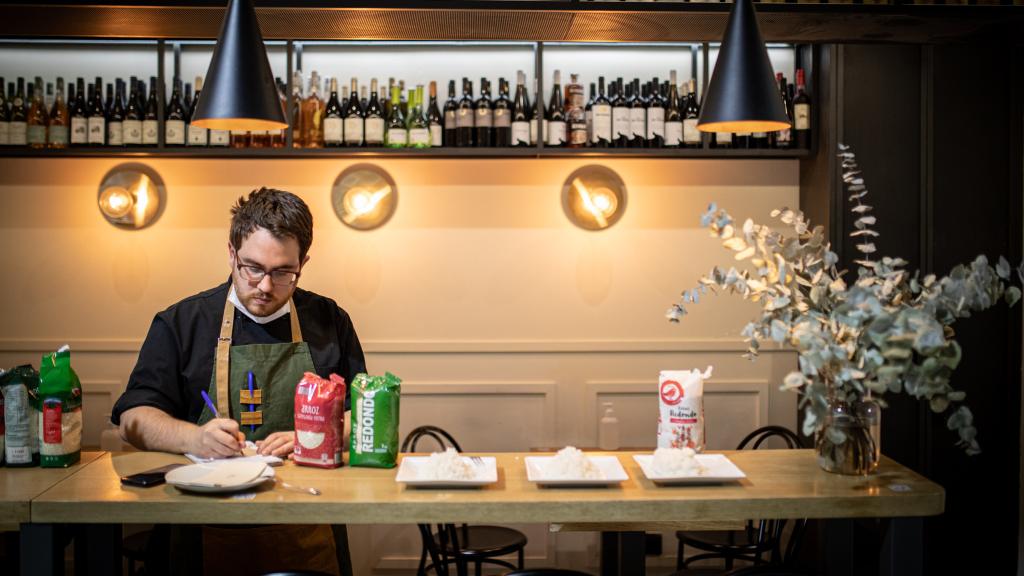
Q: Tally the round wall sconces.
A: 3